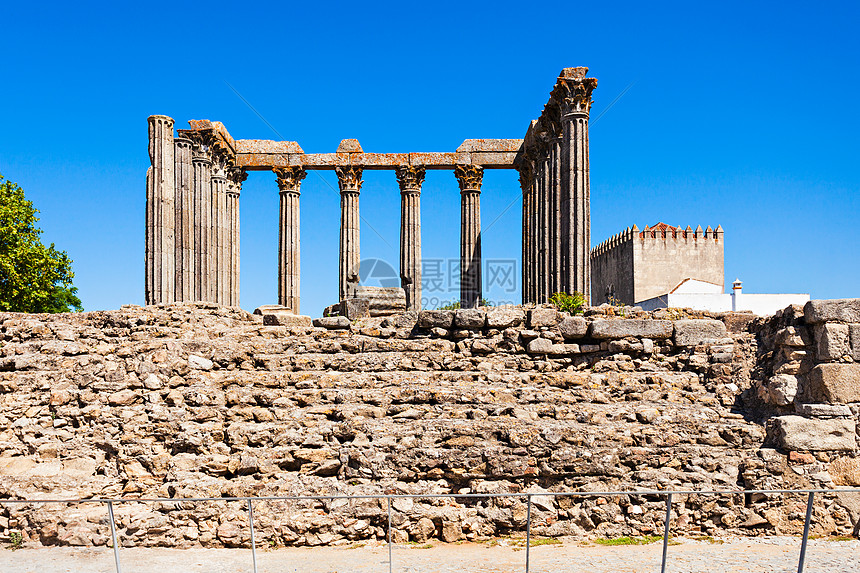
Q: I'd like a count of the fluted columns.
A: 14